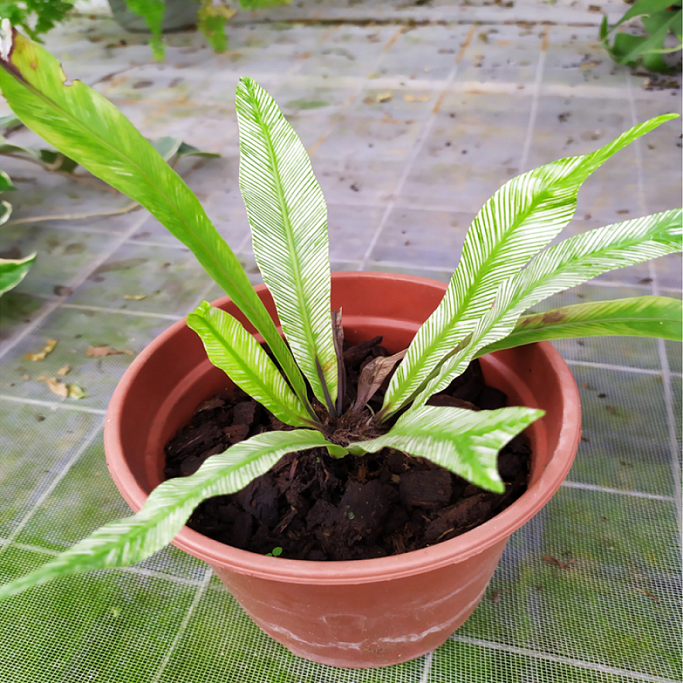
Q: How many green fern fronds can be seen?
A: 8